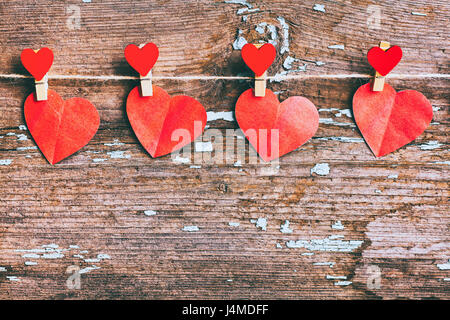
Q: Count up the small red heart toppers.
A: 4